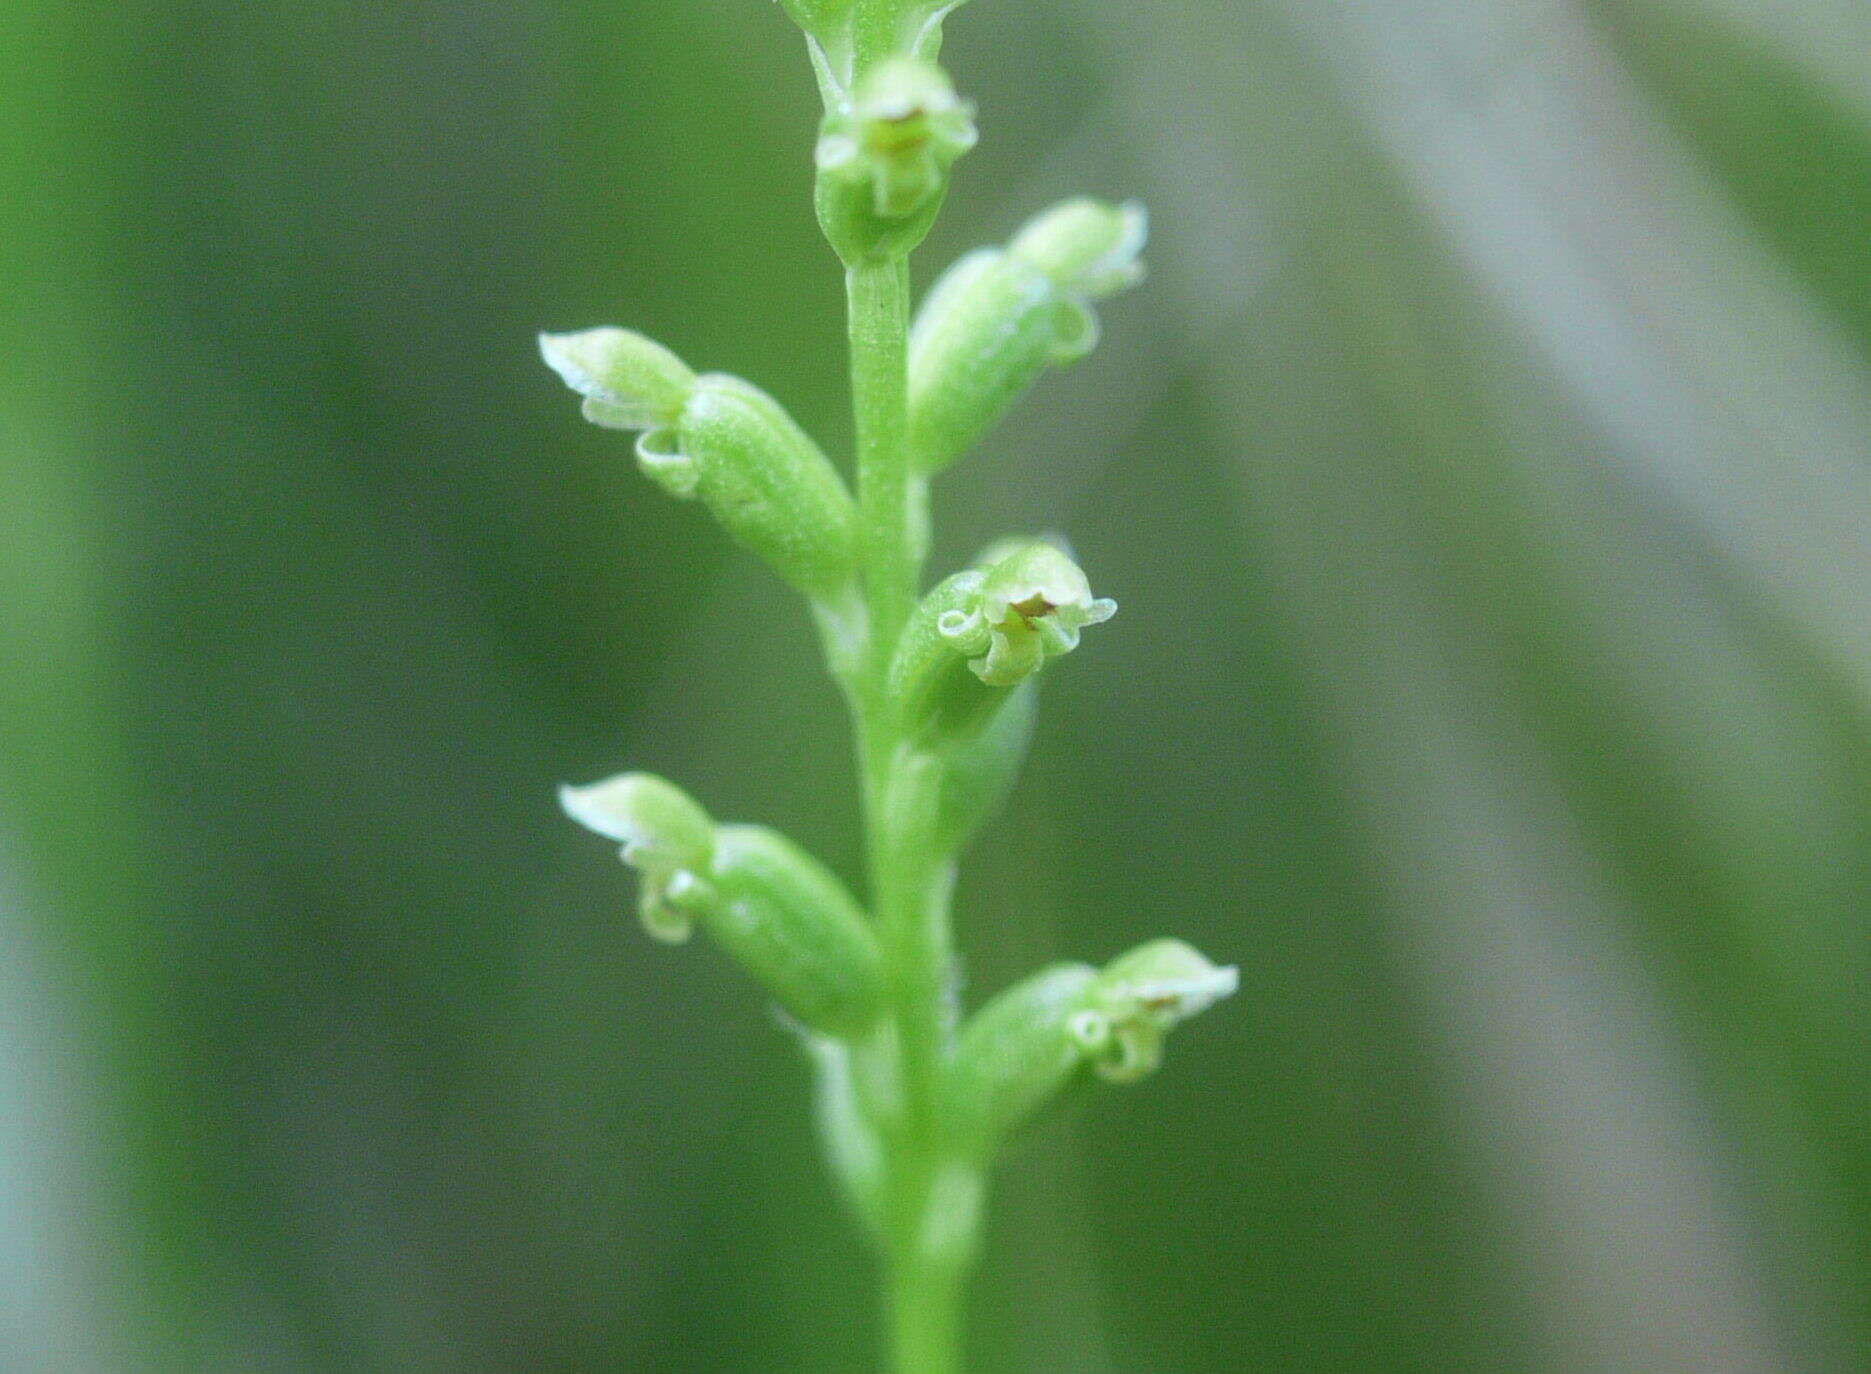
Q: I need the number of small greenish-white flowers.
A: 6